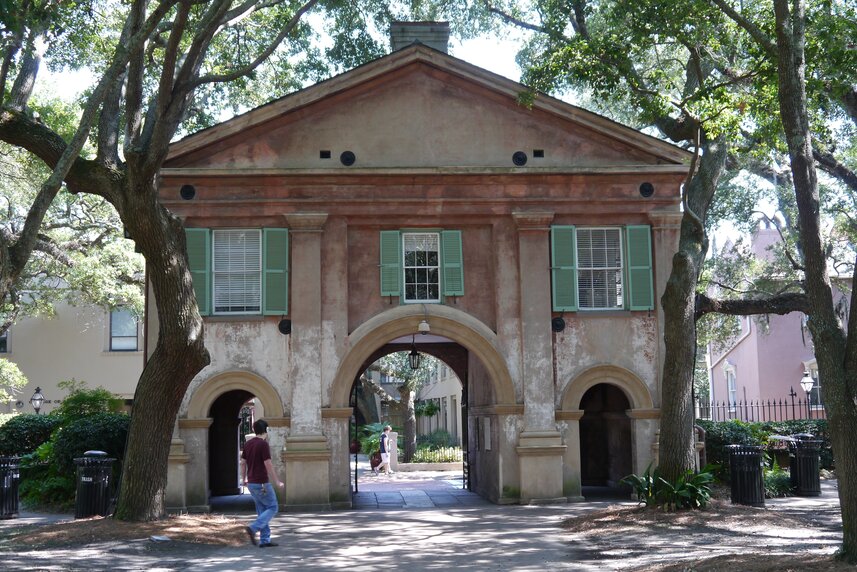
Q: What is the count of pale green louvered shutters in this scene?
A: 6